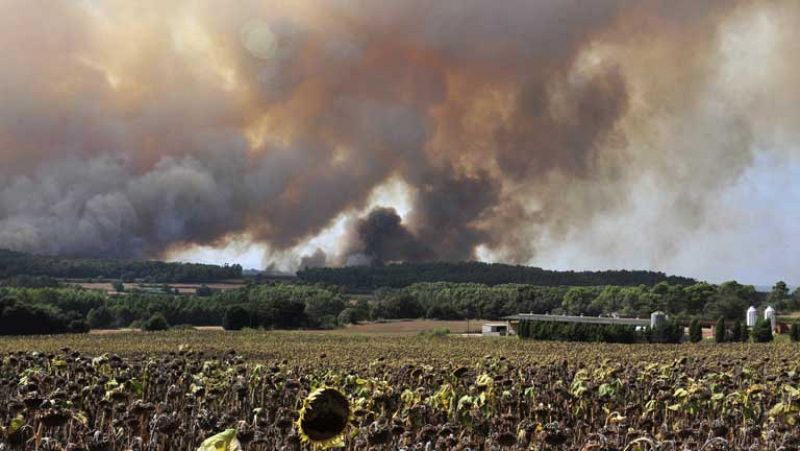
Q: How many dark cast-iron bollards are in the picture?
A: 0